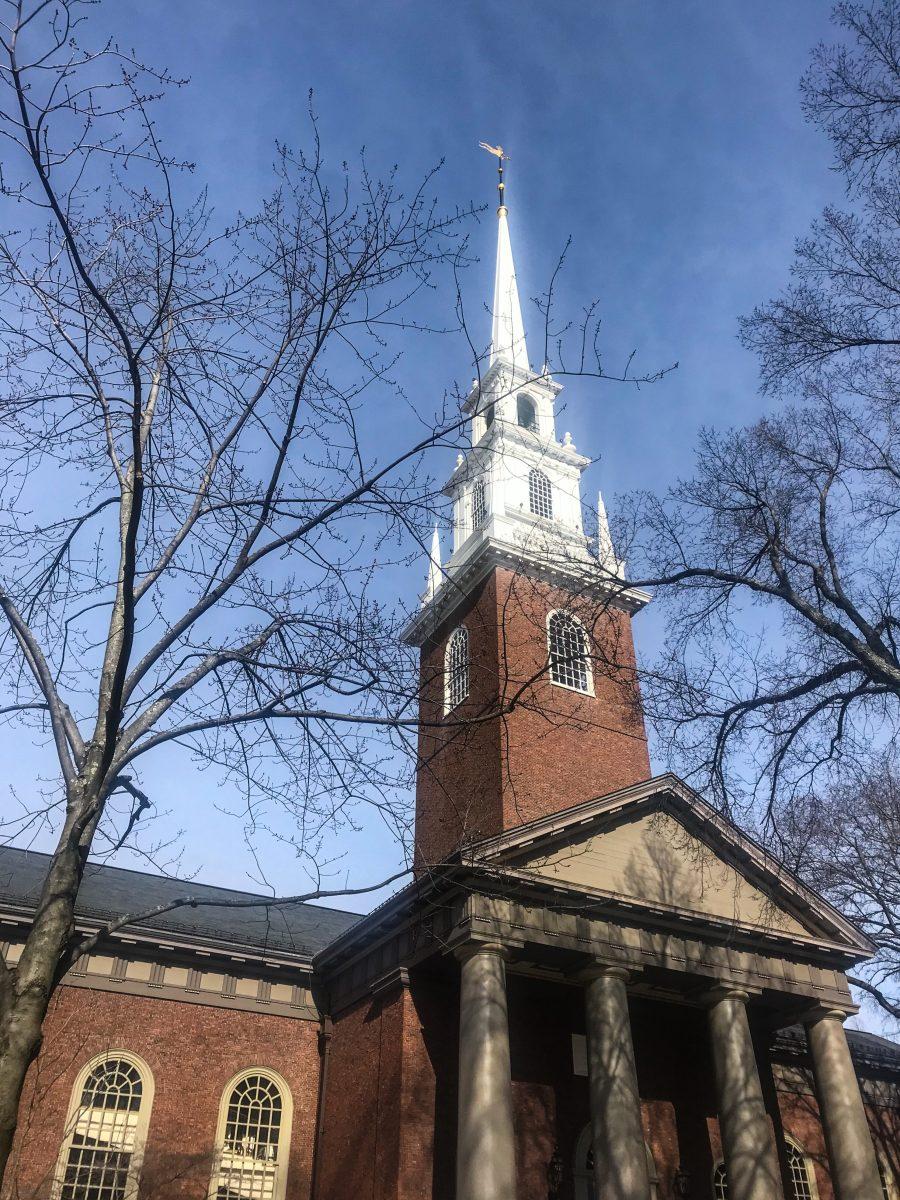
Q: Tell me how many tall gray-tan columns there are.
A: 4